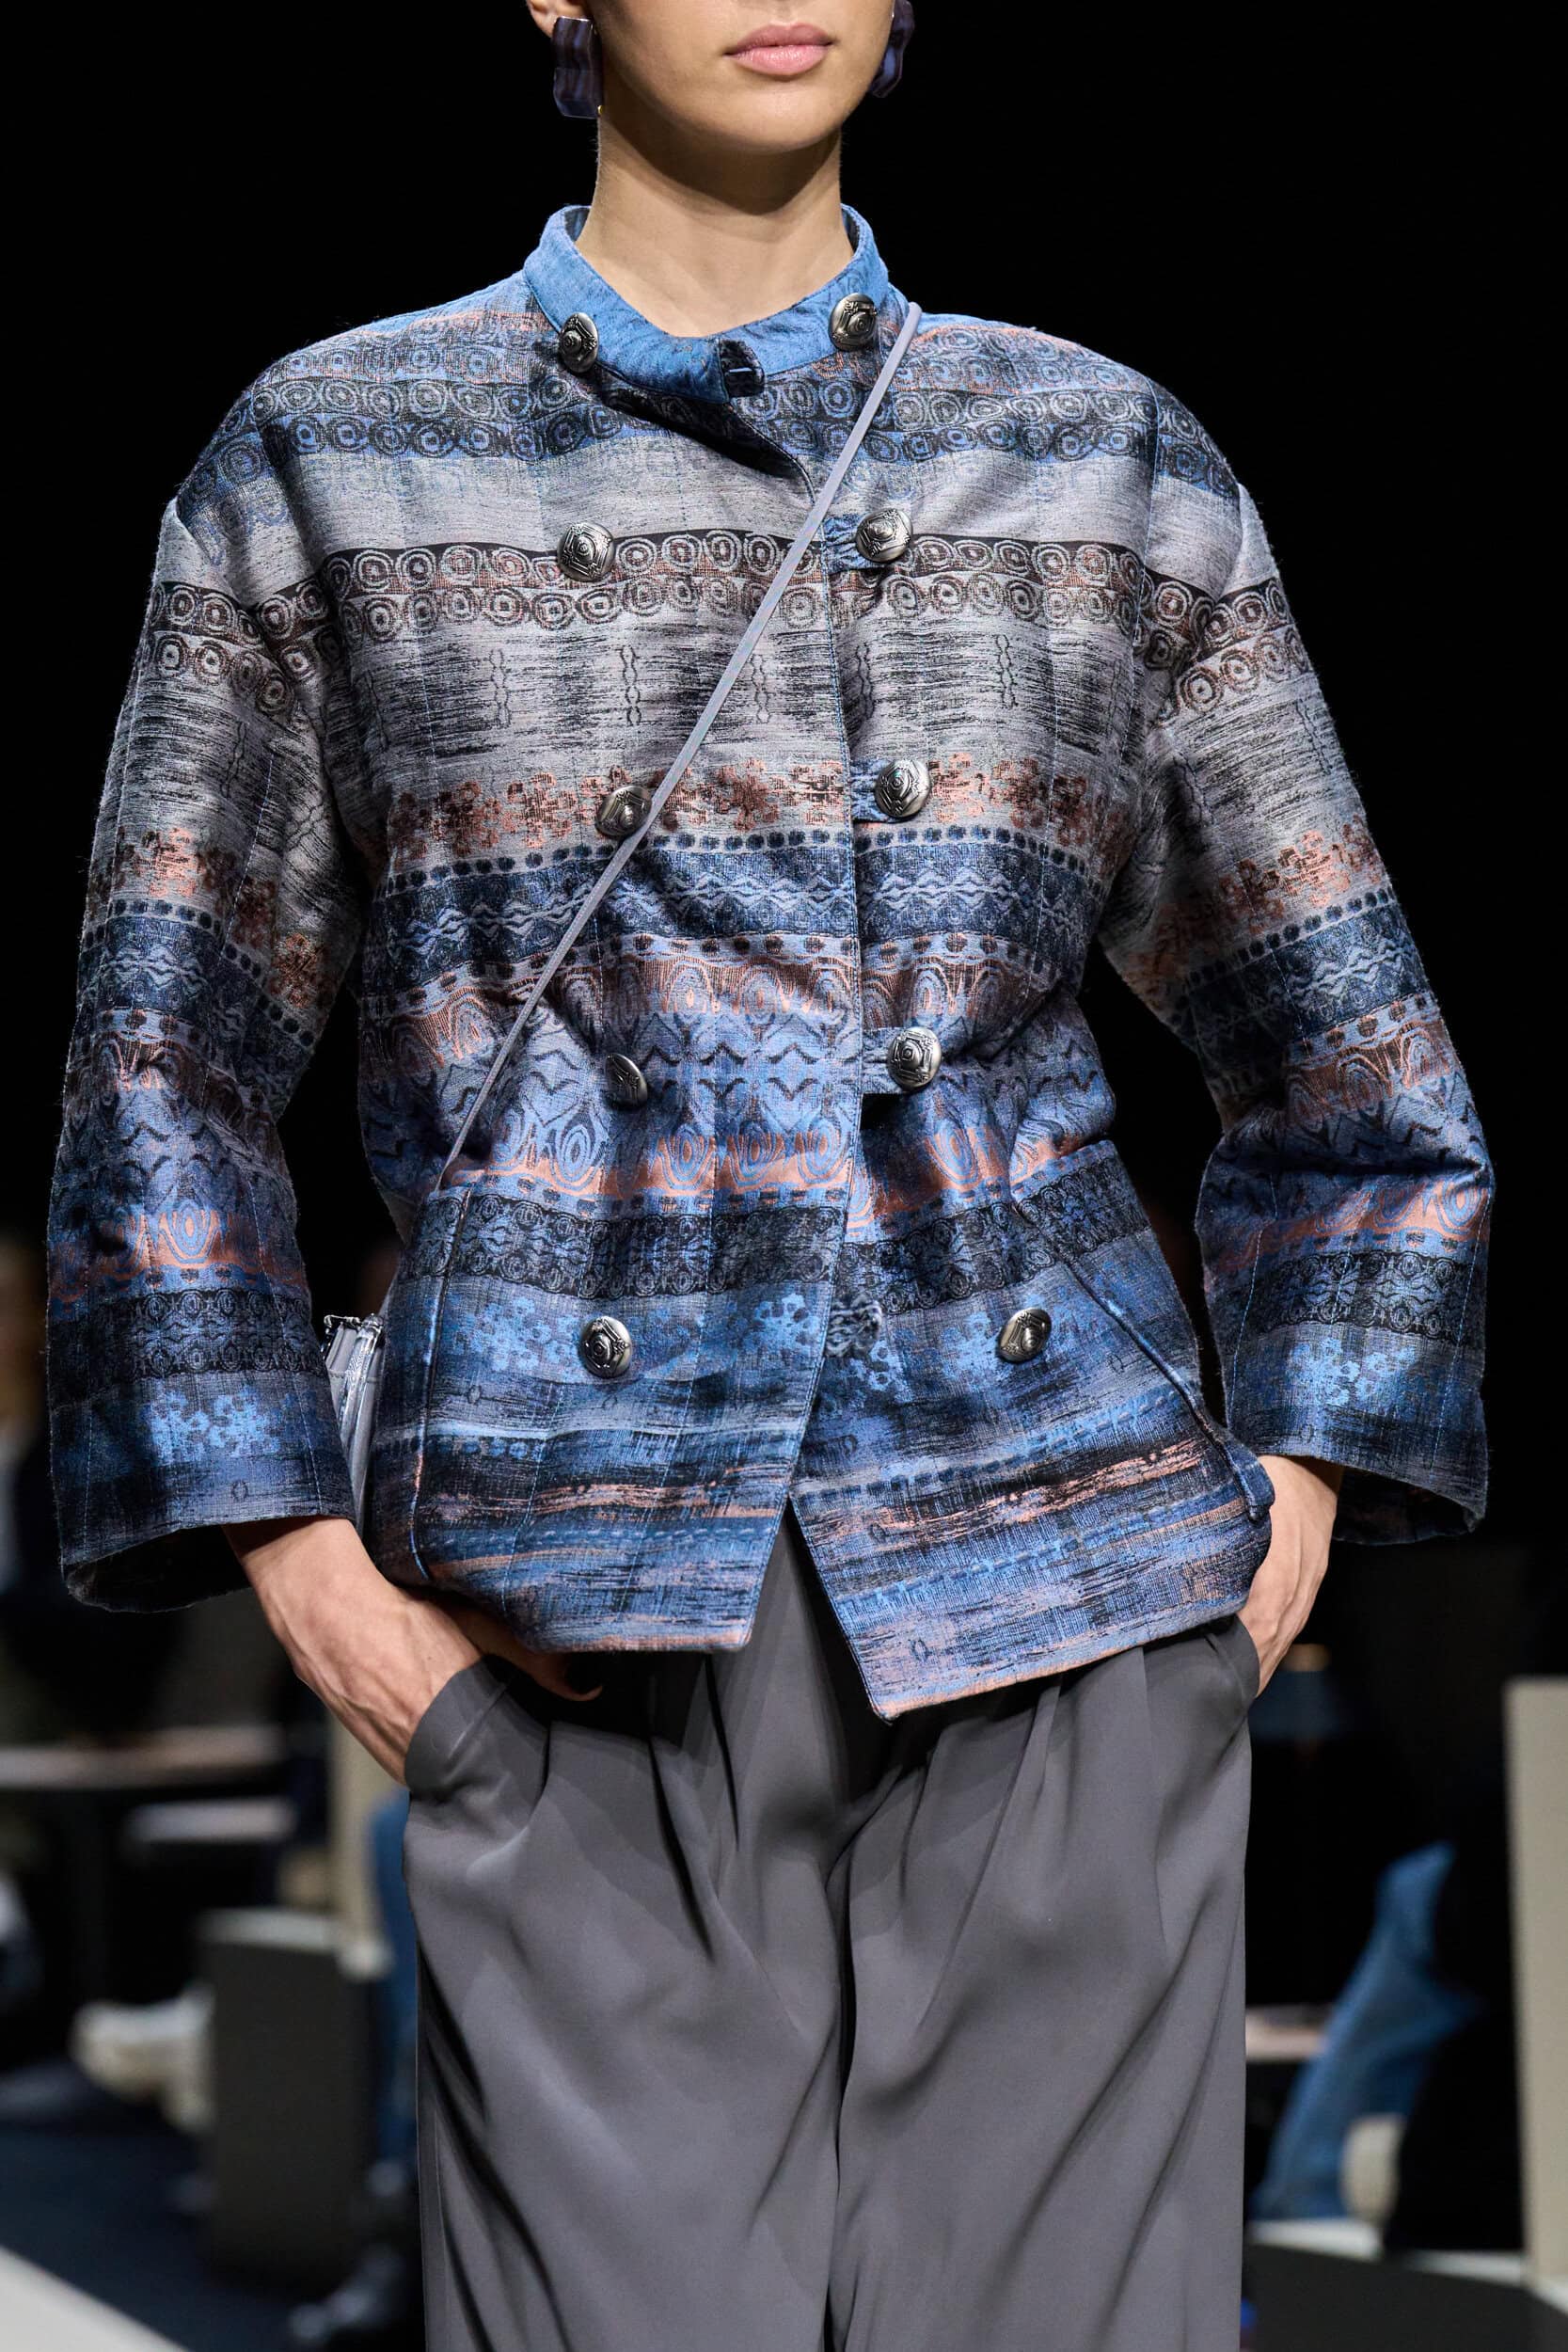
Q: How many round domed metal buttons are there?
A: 10